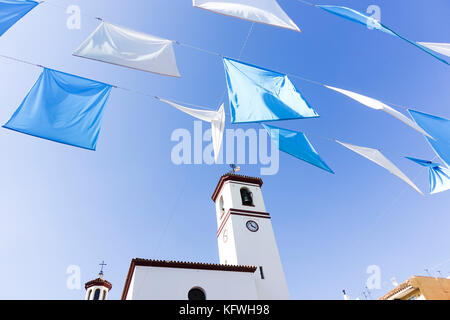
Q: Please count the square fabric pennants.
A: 13